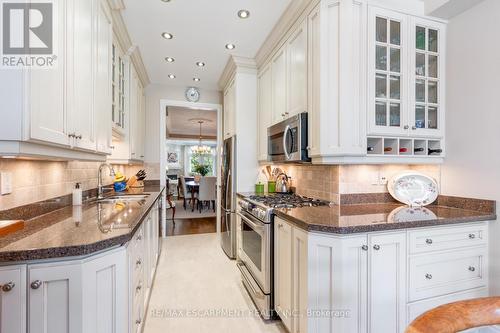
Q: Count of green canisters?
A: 2